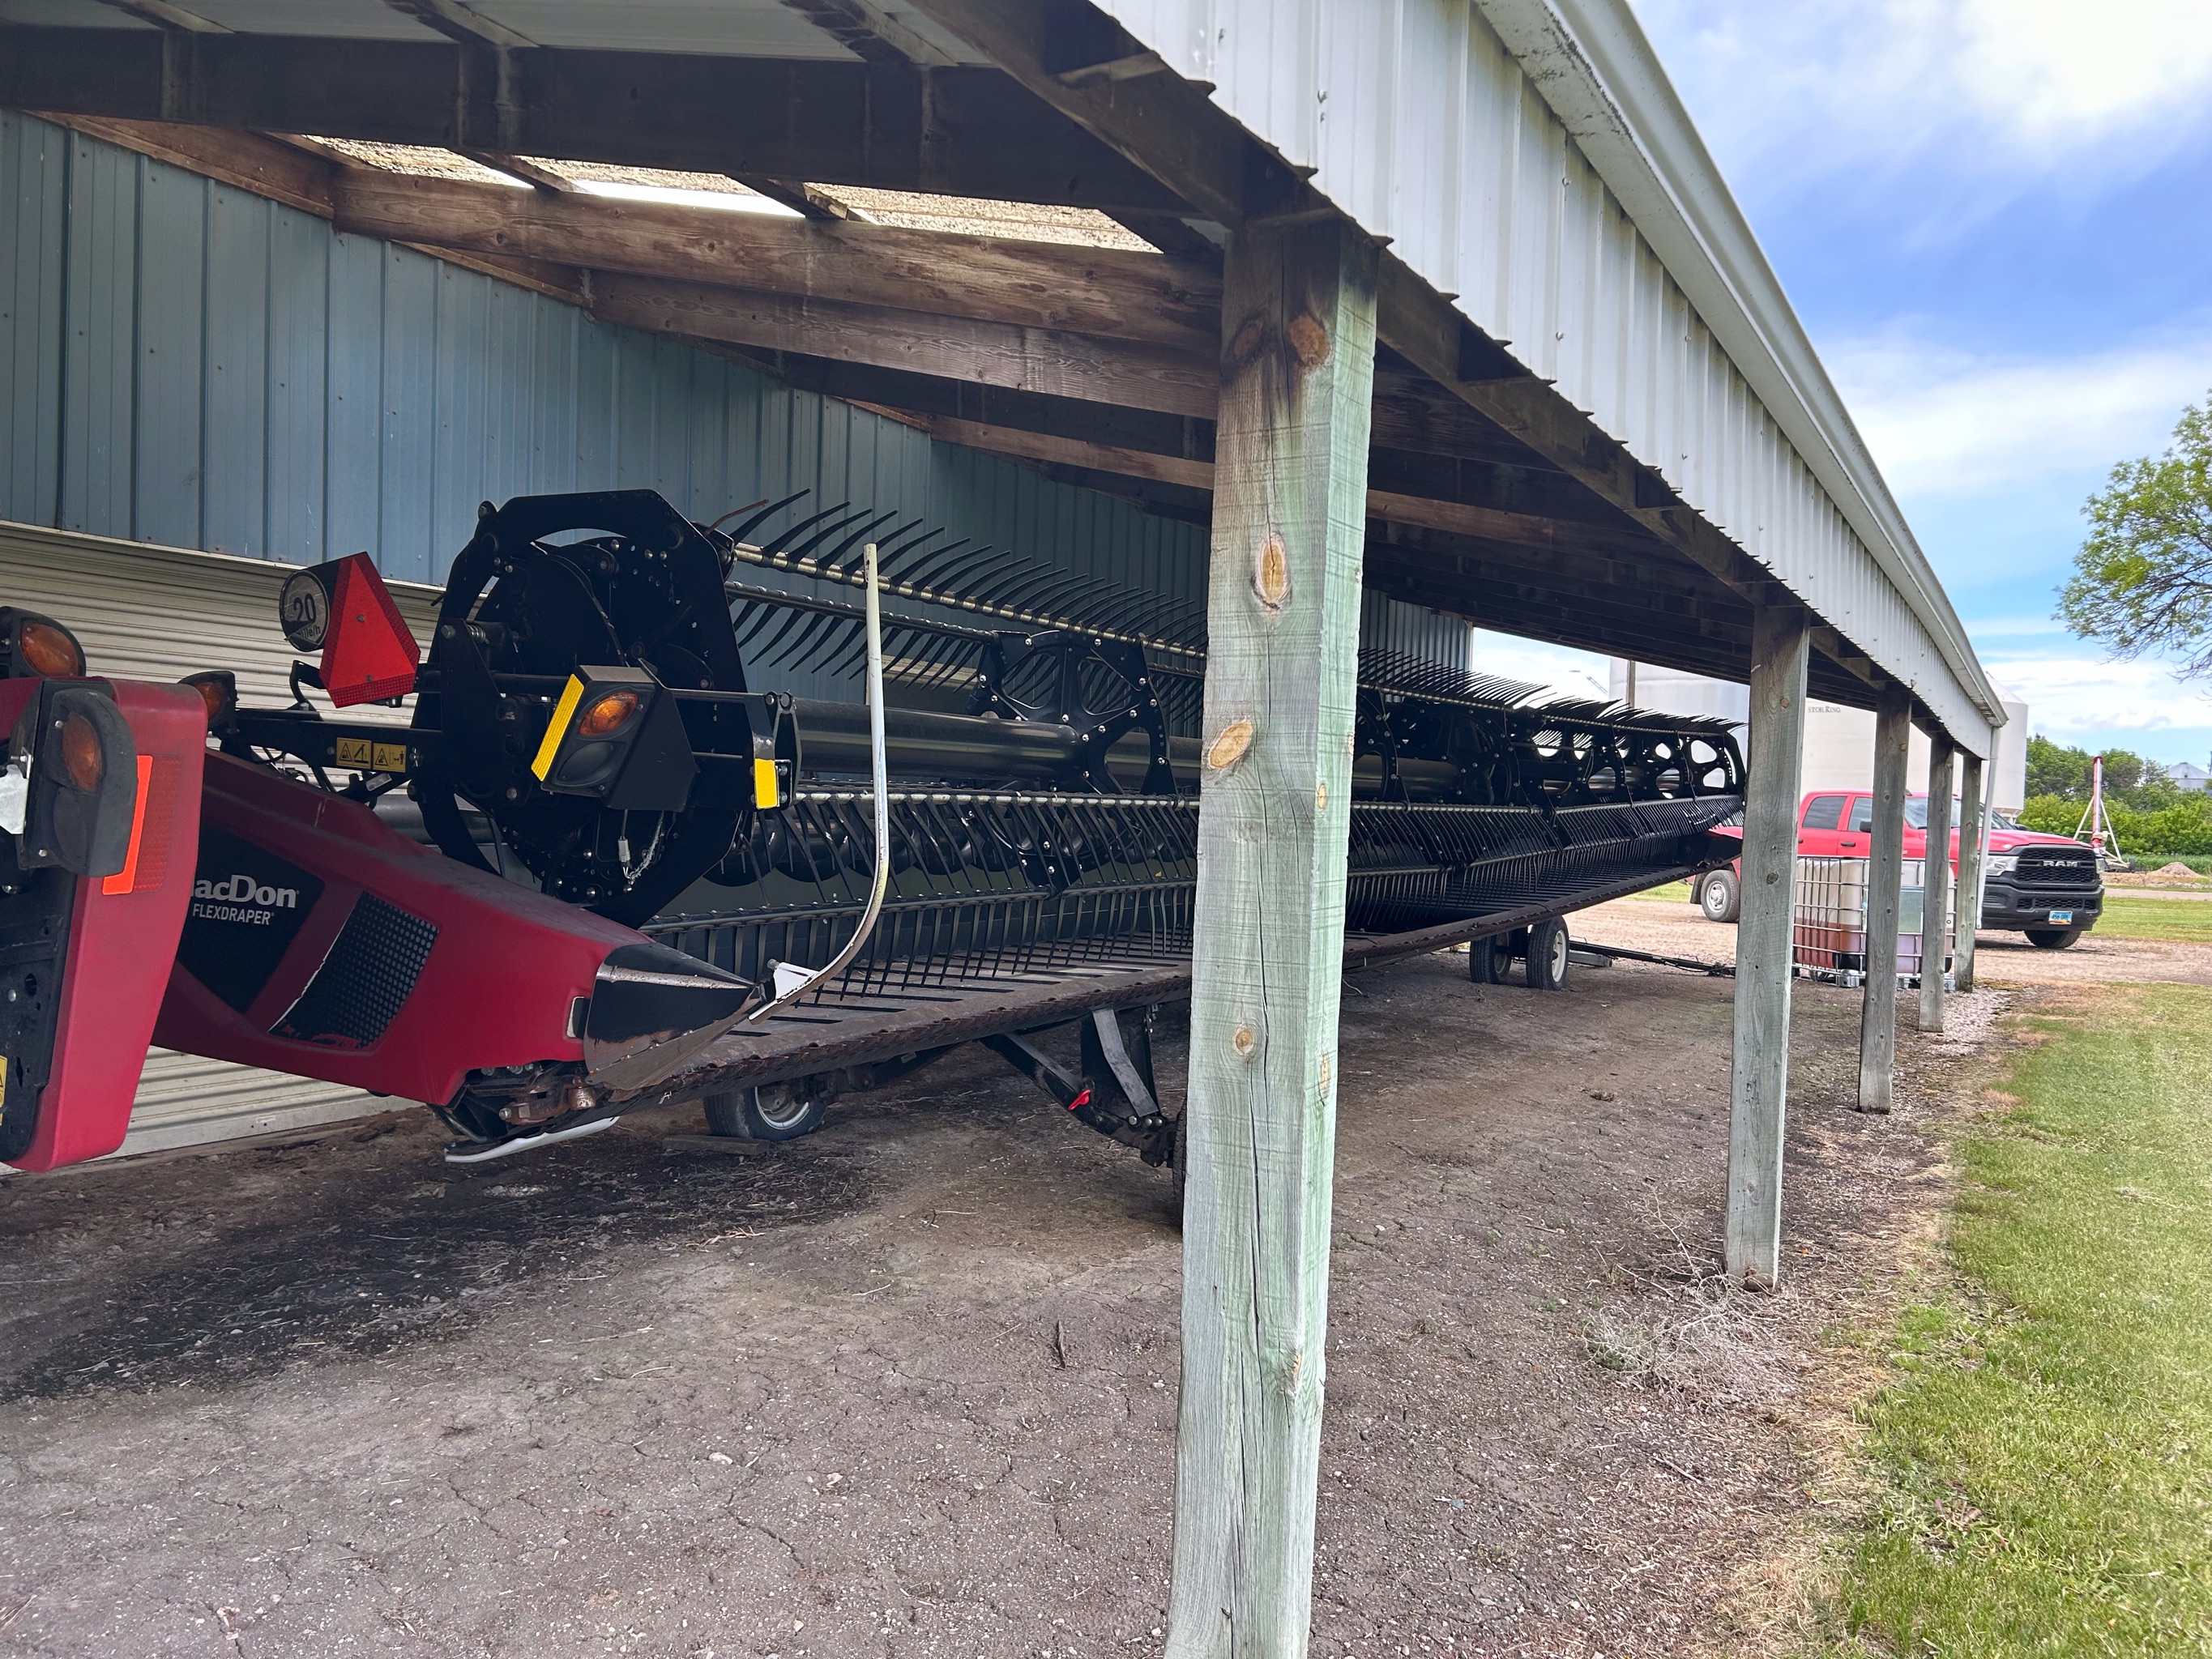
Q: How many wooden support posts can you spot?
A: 5